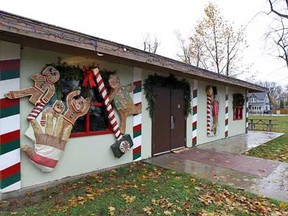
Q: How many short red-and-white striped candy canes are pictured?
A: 1